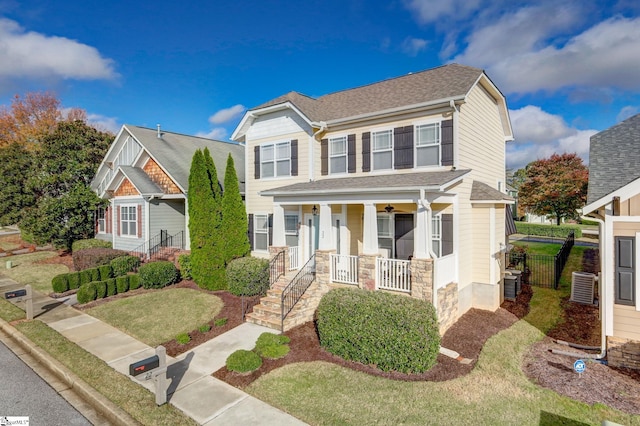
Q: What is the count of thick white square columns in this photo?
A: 4